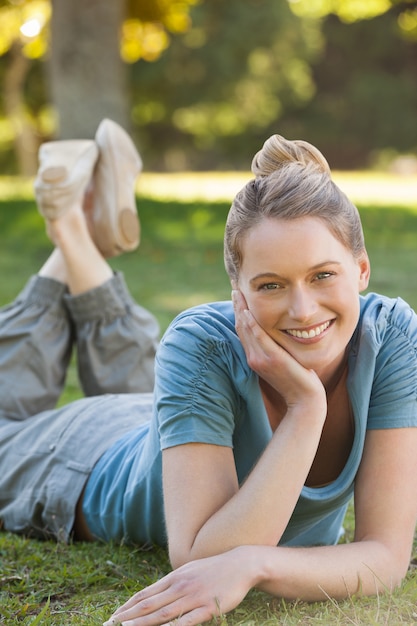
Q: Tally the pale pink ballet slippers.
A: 2